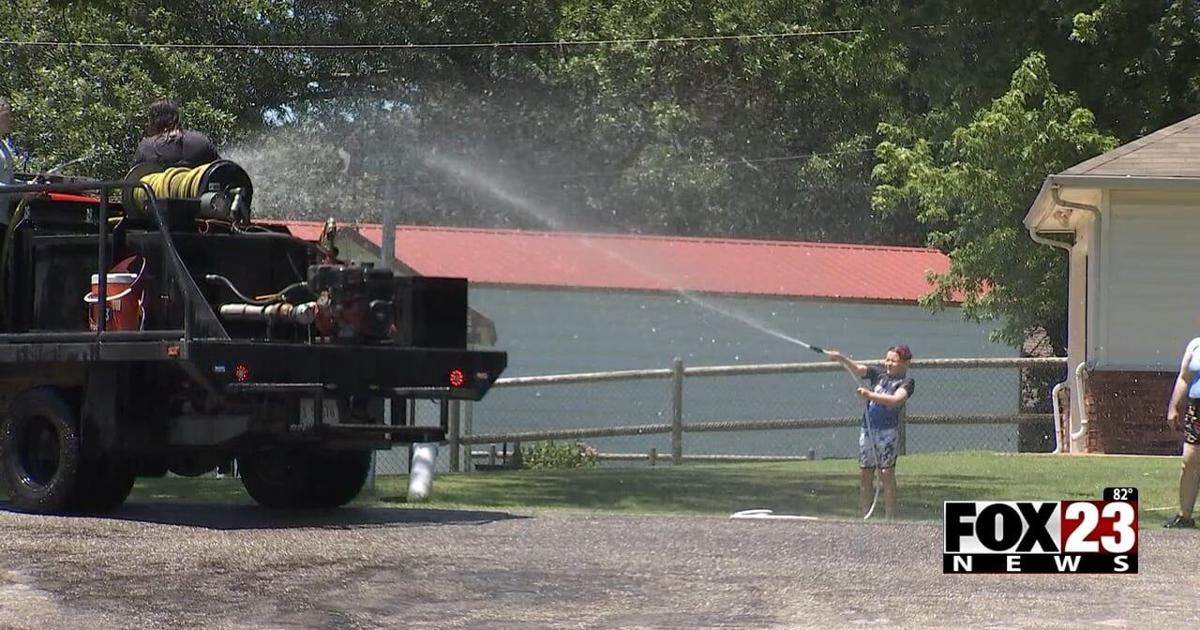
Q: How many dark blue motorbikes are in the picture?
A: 0